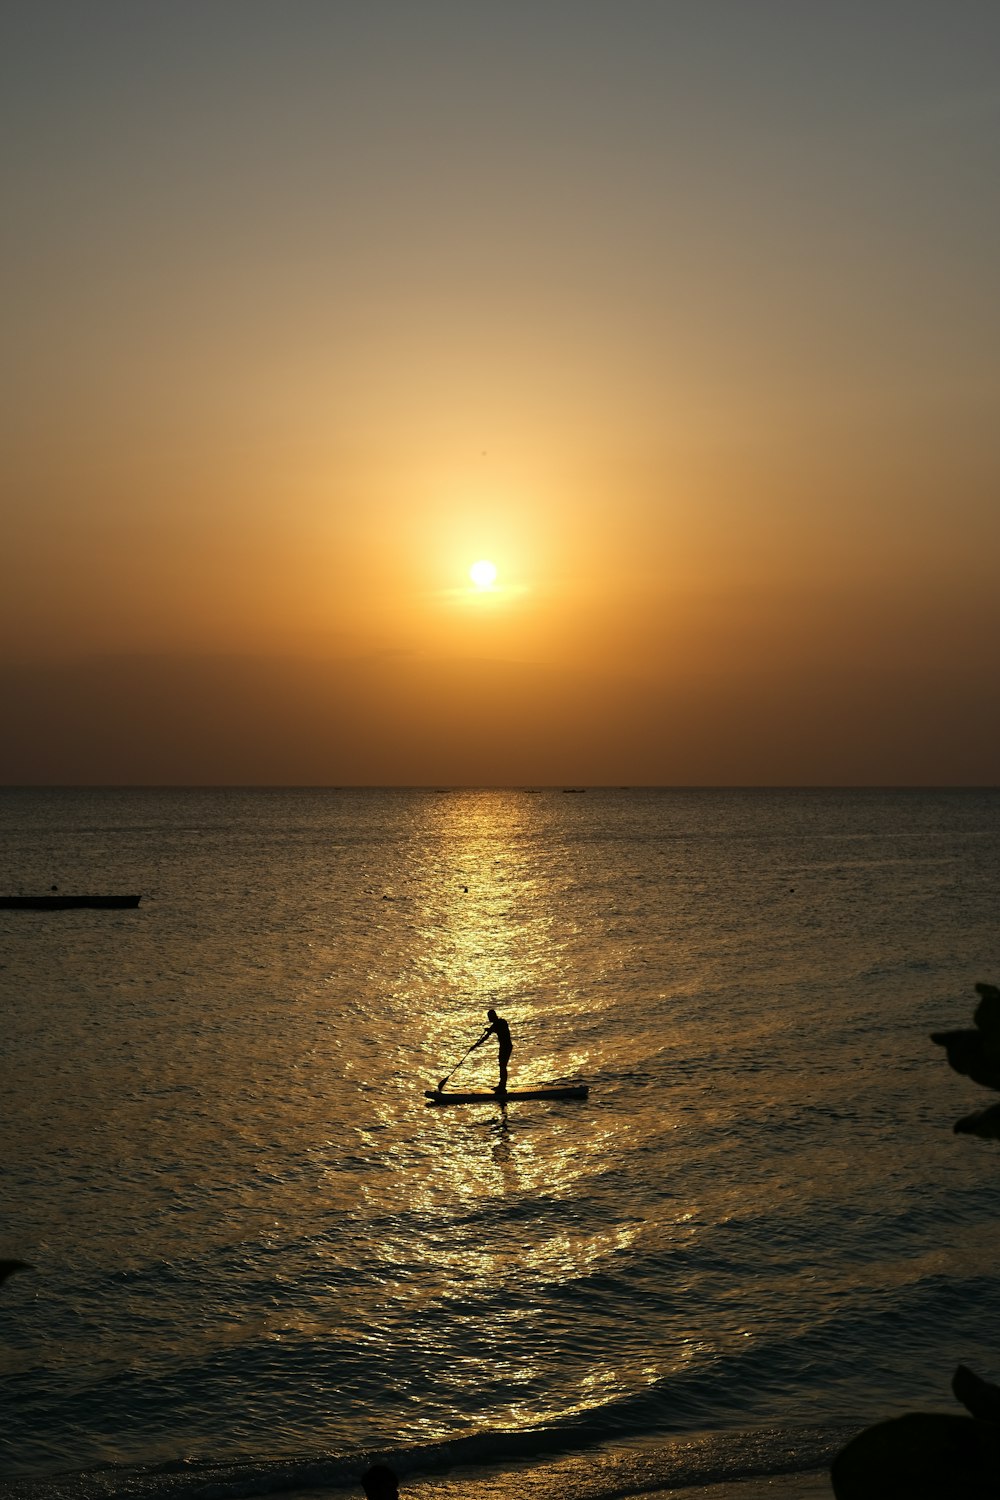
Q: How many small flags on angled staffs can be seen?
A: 0